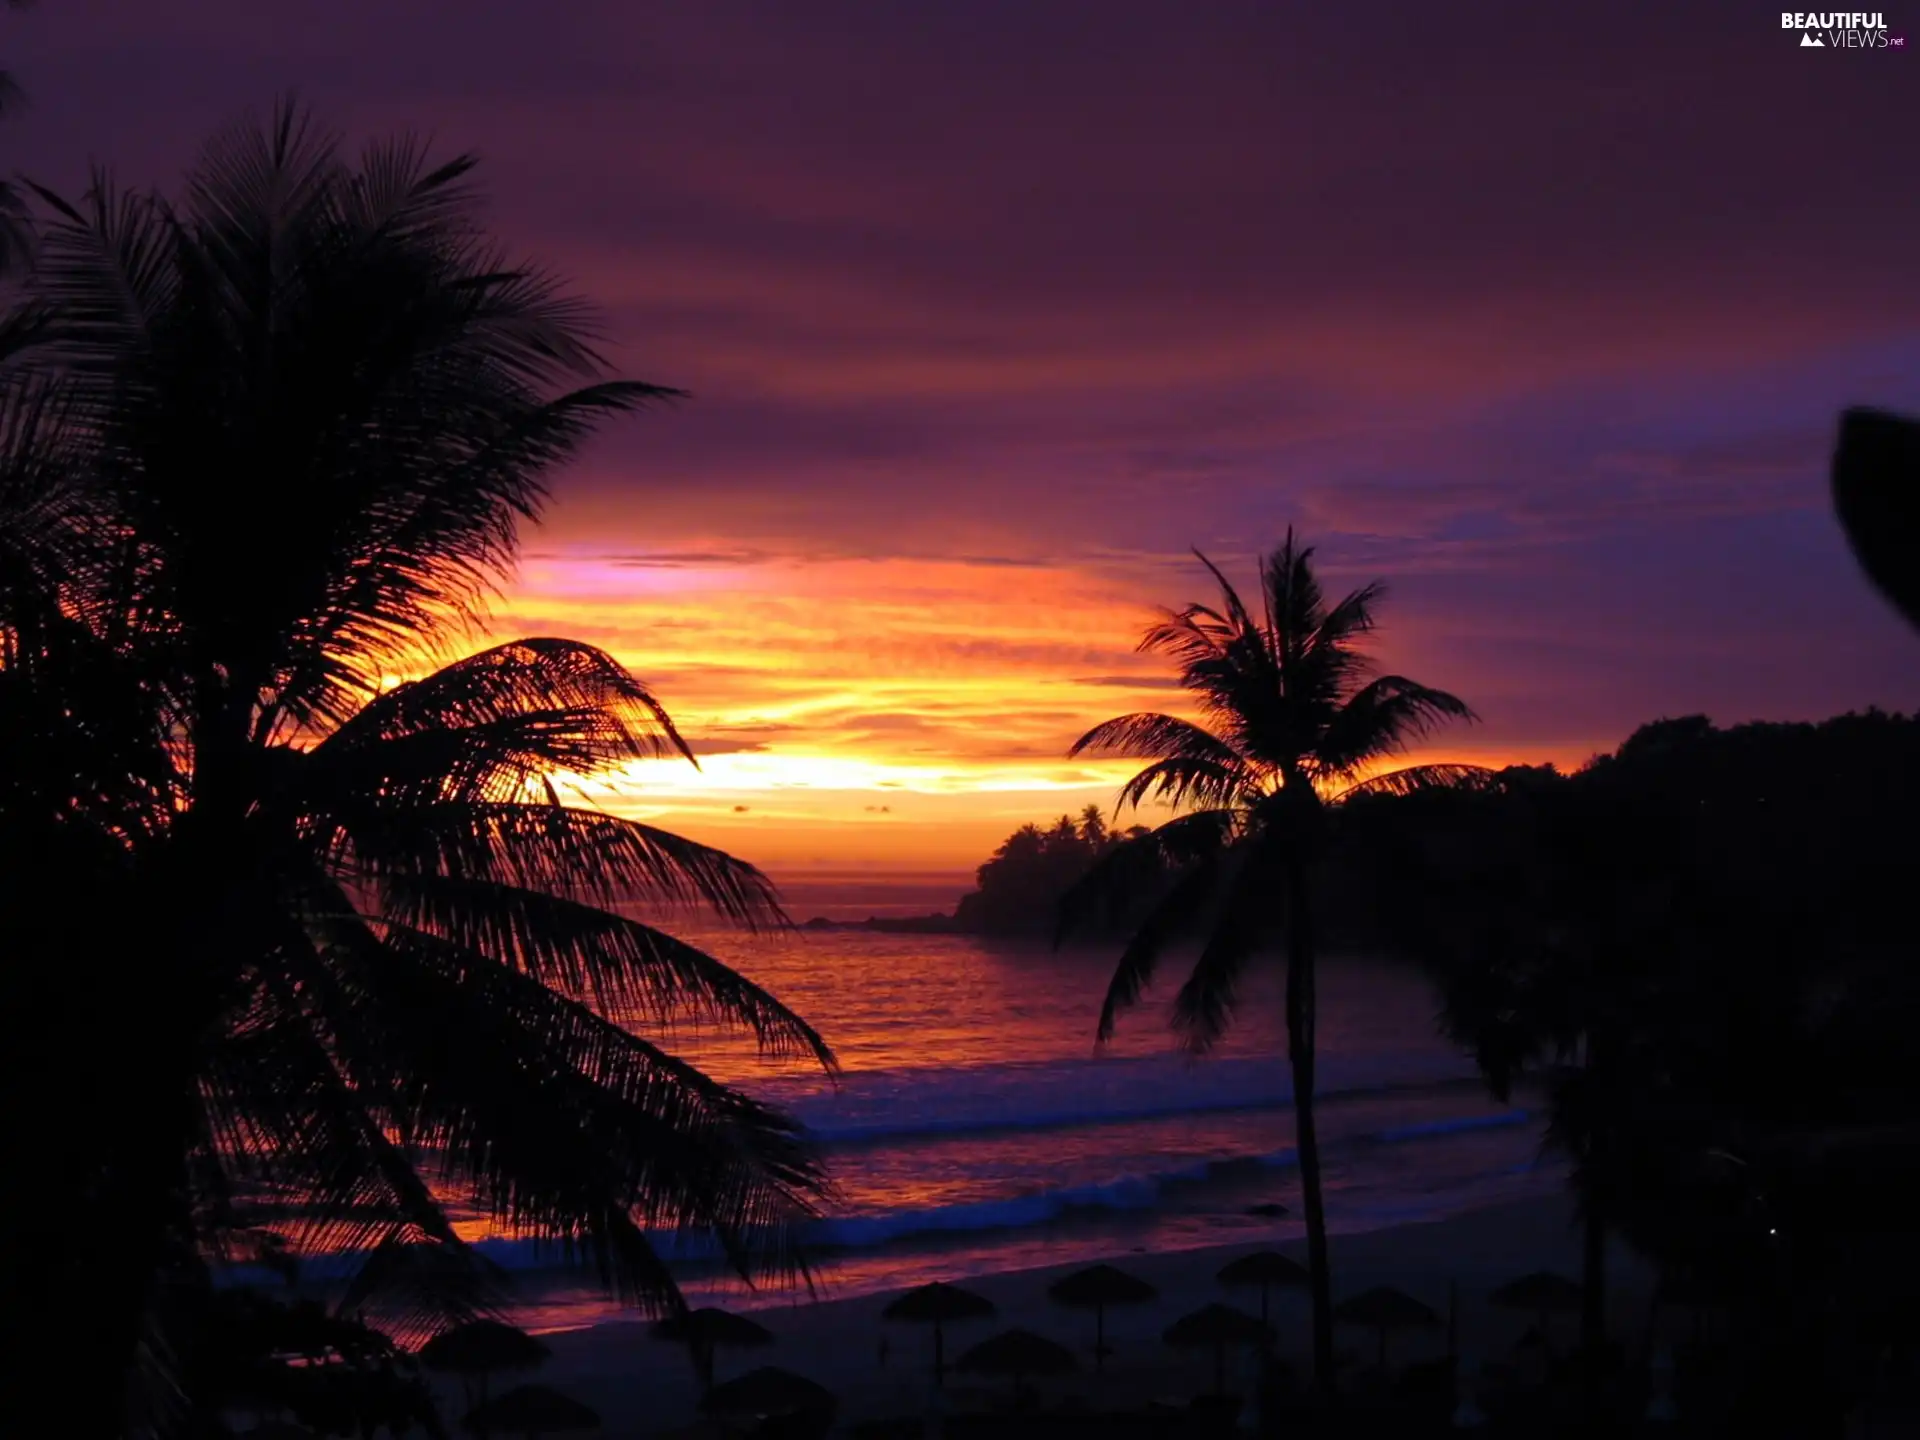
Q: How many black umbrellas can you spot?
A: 11